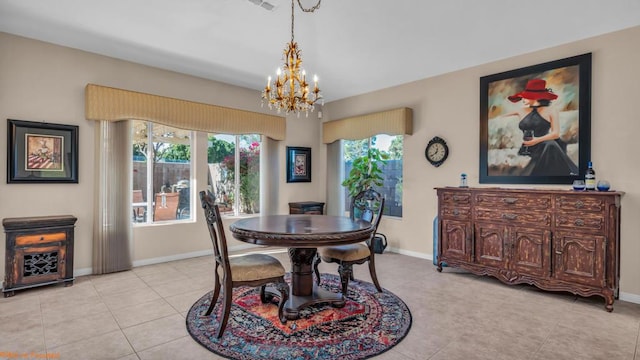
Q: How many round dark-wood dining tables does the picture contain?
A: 1